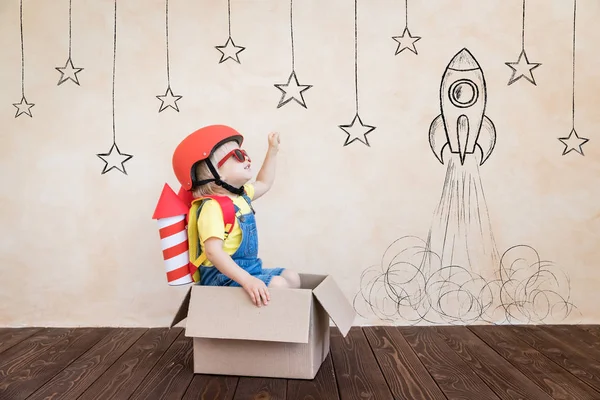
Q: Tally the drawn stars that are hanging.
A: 10